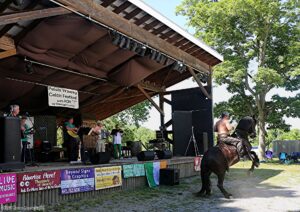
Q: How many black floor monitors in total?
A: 3